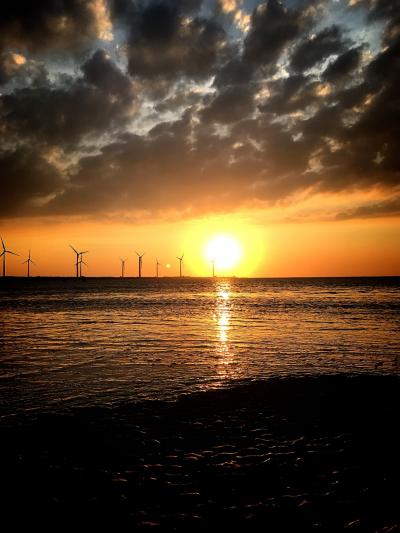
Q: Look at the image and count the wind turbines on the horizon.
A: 9